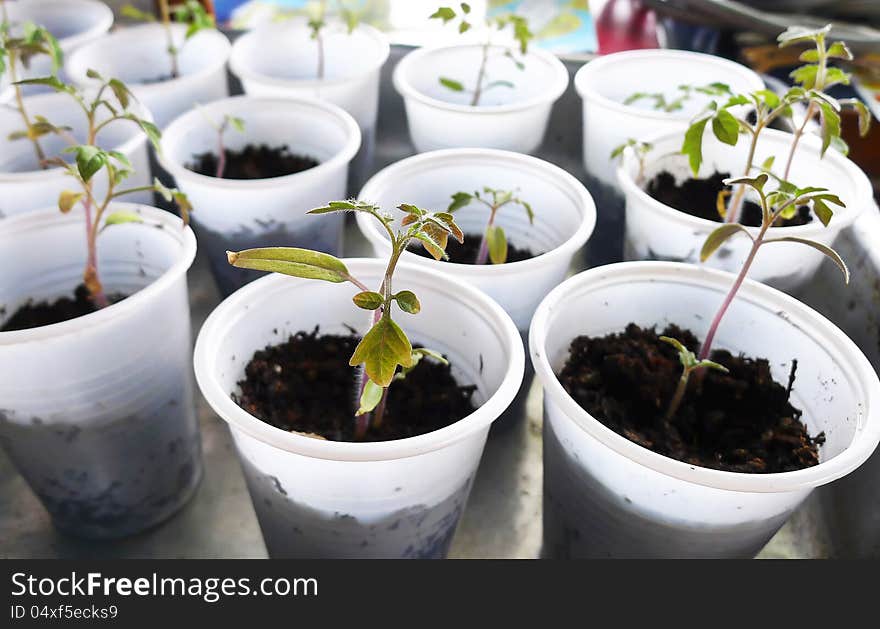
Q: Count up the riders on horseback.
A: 0